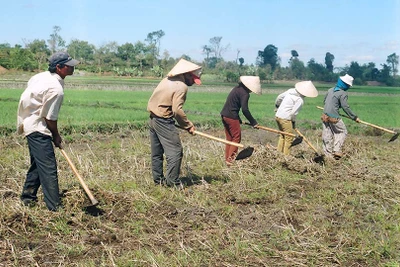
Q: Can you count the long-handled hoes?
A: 5